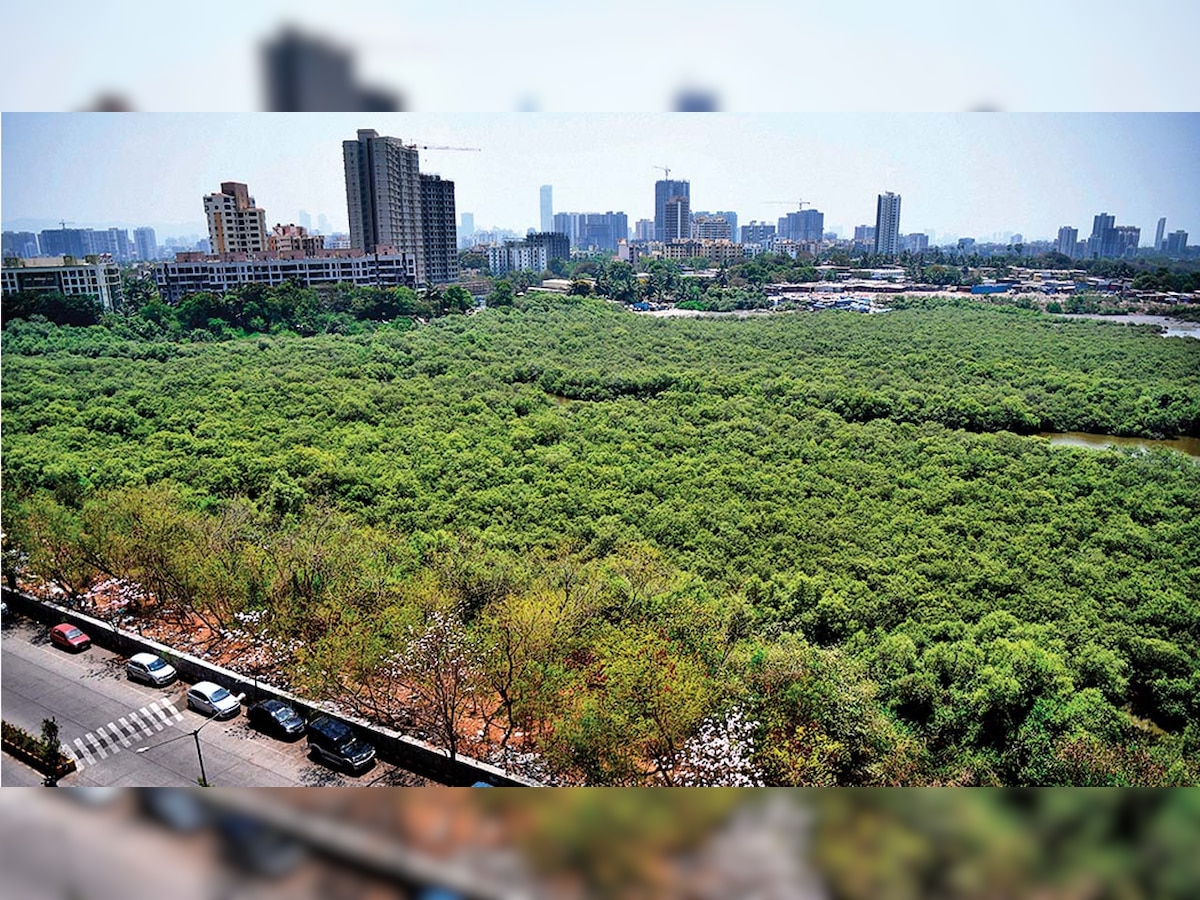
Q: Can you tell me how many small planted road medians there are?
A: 1